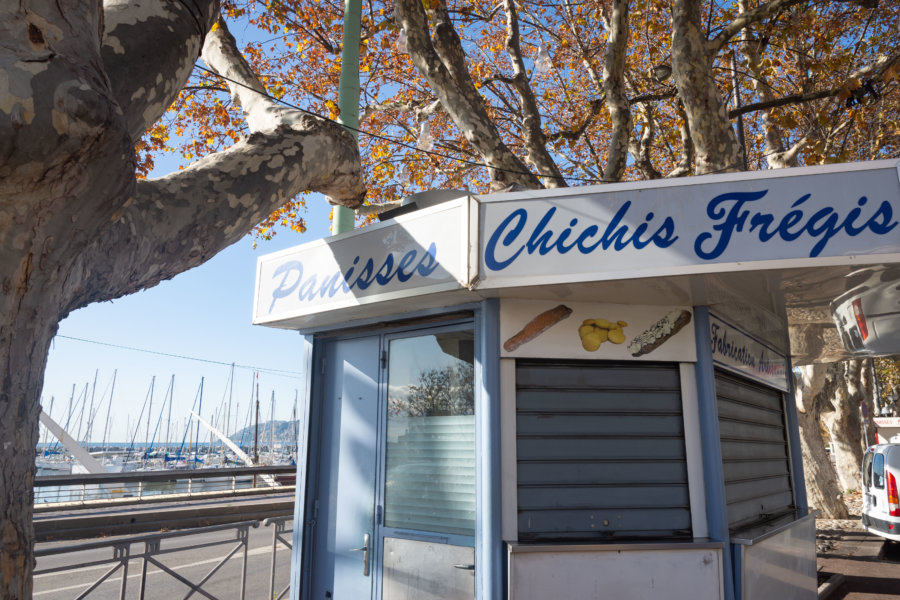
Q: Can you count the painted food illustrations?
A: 3